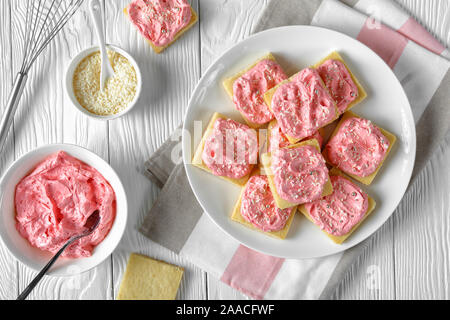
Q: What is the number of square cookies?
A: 11